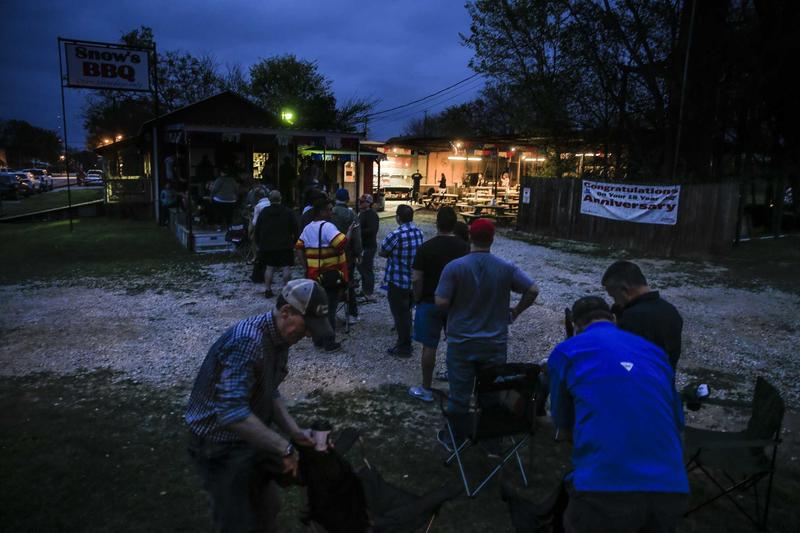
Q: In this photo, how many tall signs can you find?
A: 1